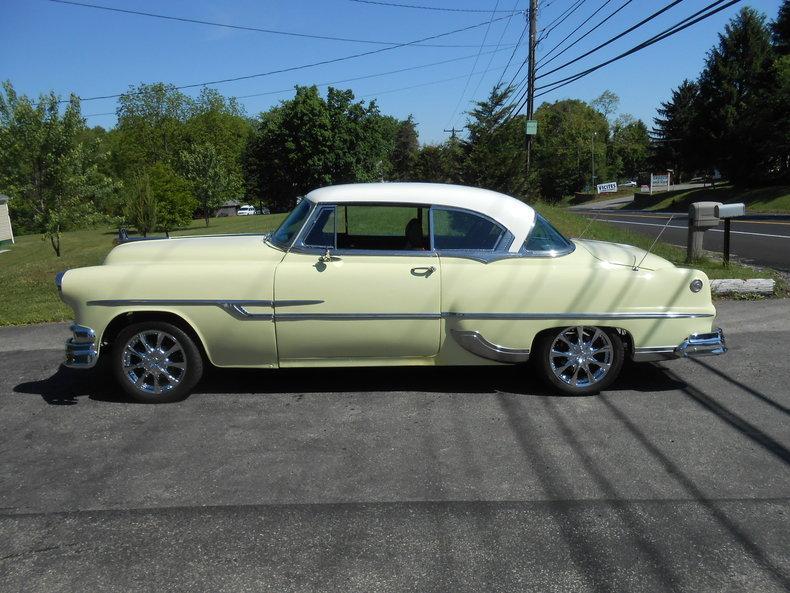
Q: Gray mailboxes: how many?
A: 2